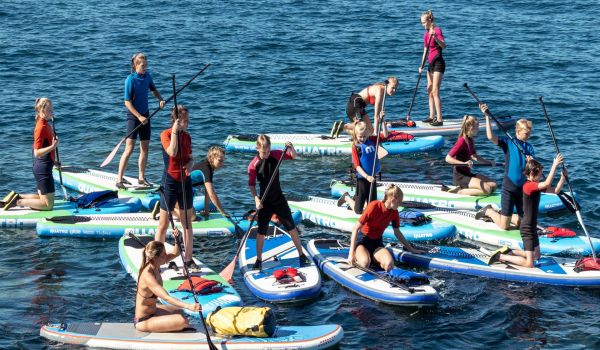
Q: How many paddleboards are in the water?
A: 13